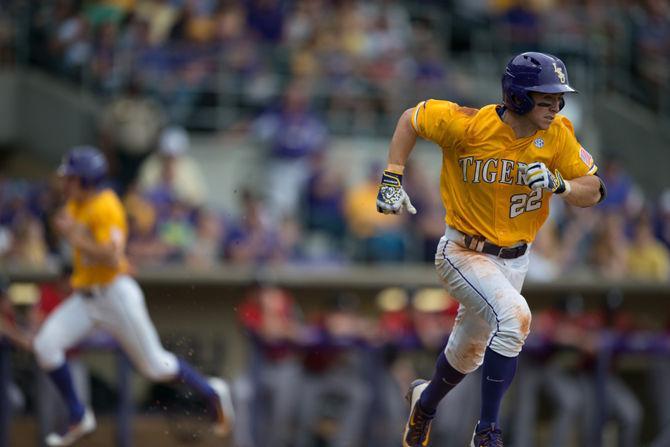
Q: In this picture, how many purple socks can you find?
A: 4